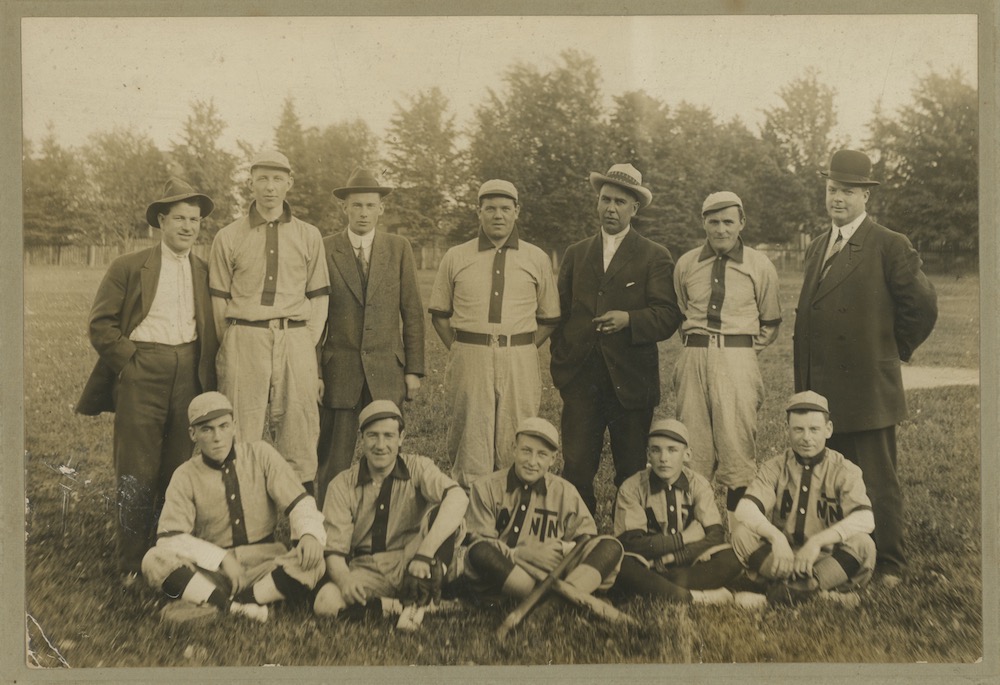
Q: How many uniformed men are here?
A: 8